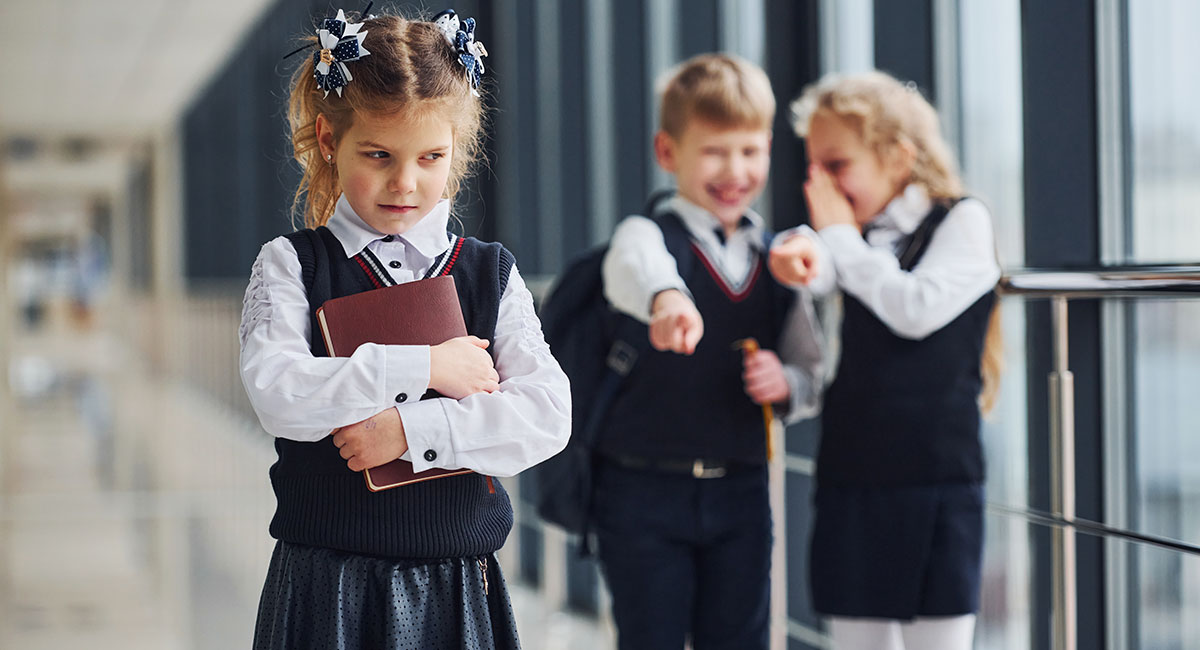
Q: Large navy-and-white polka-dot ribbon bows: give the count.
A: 2